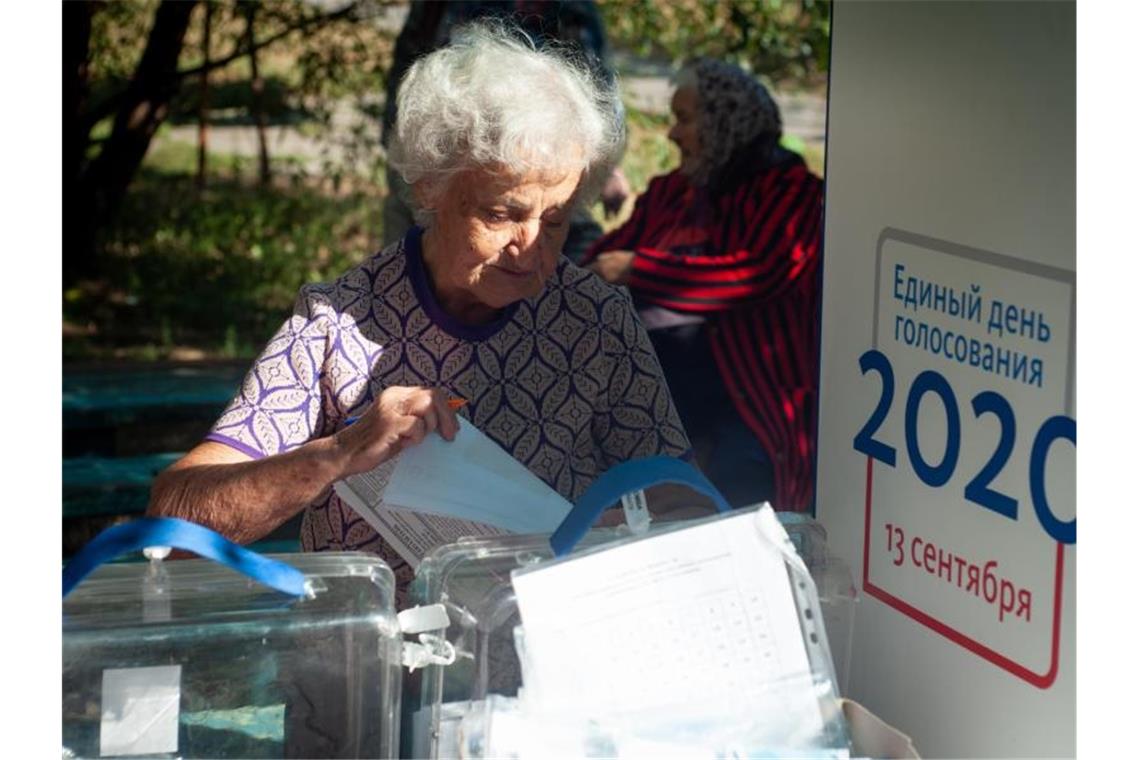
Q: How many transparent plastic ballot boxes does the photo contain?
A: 2